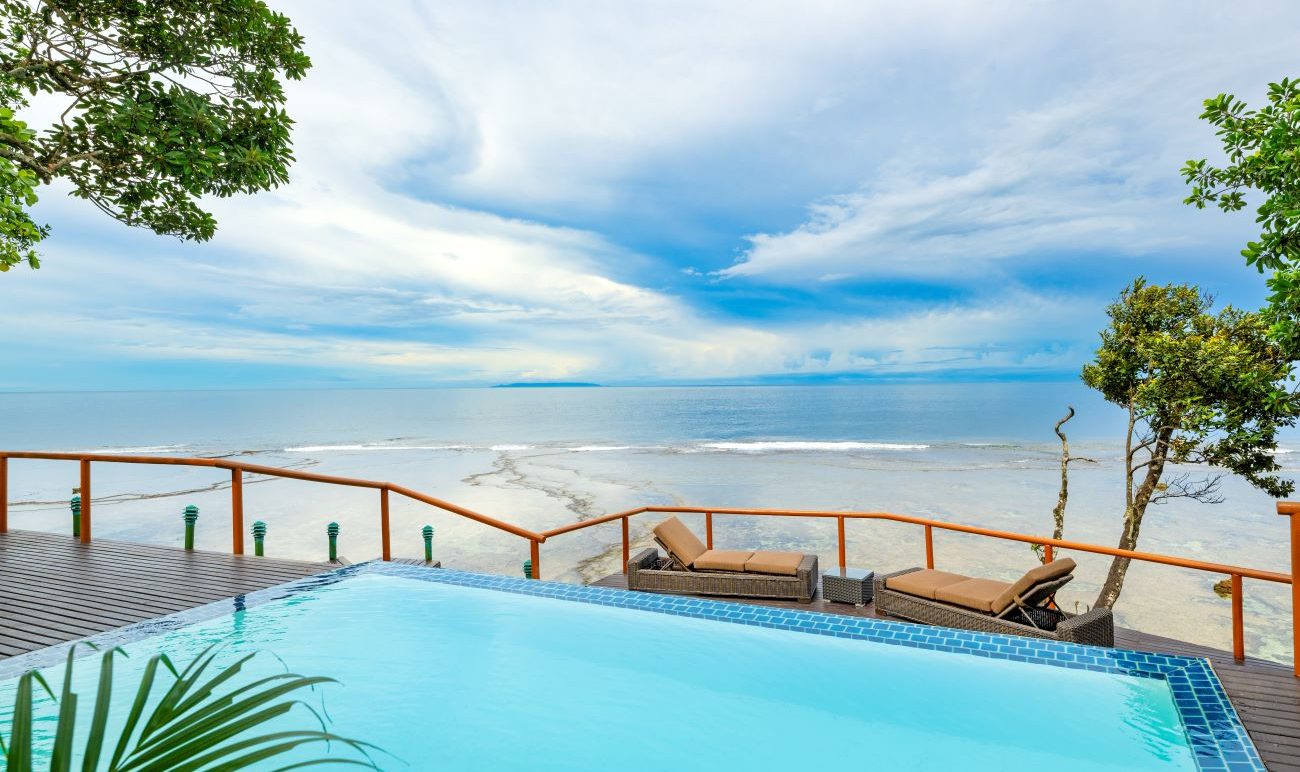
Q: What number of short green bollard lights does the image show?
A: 6